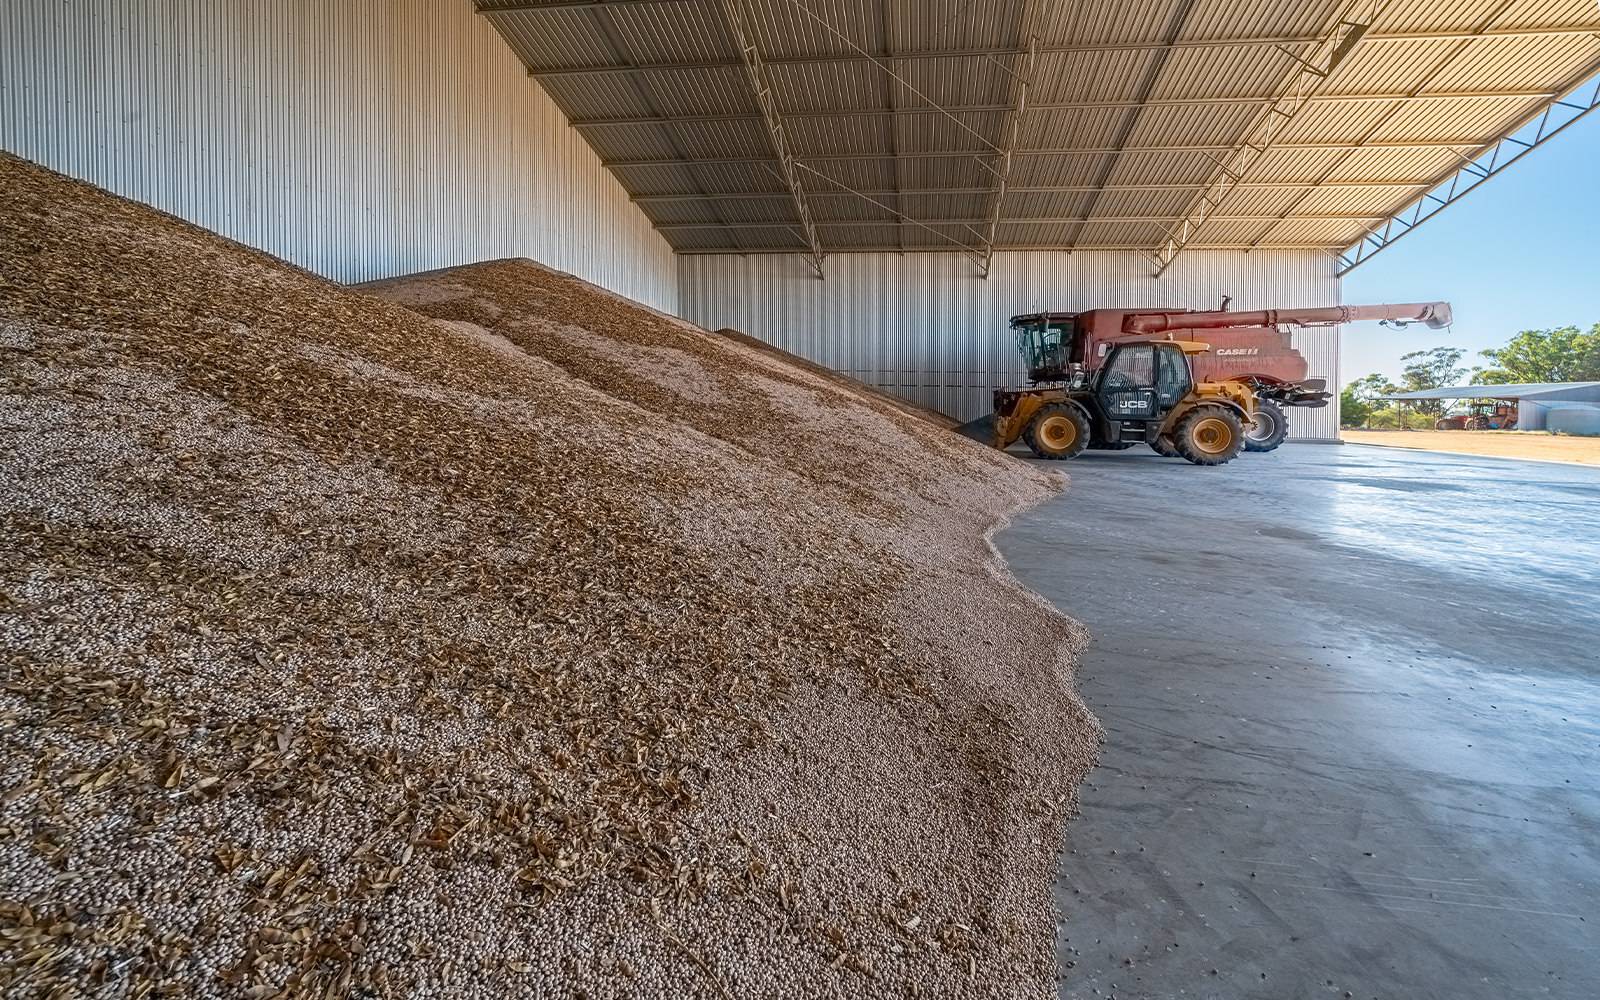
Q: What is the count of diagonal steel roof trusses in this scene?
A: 4